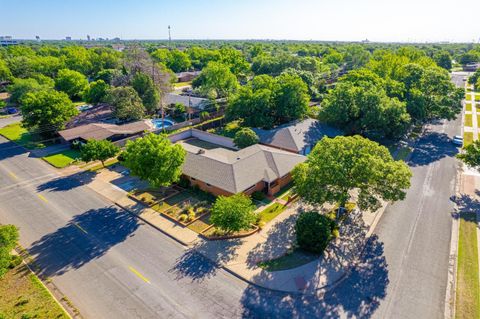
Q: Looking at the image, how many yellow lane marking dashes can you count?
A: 4